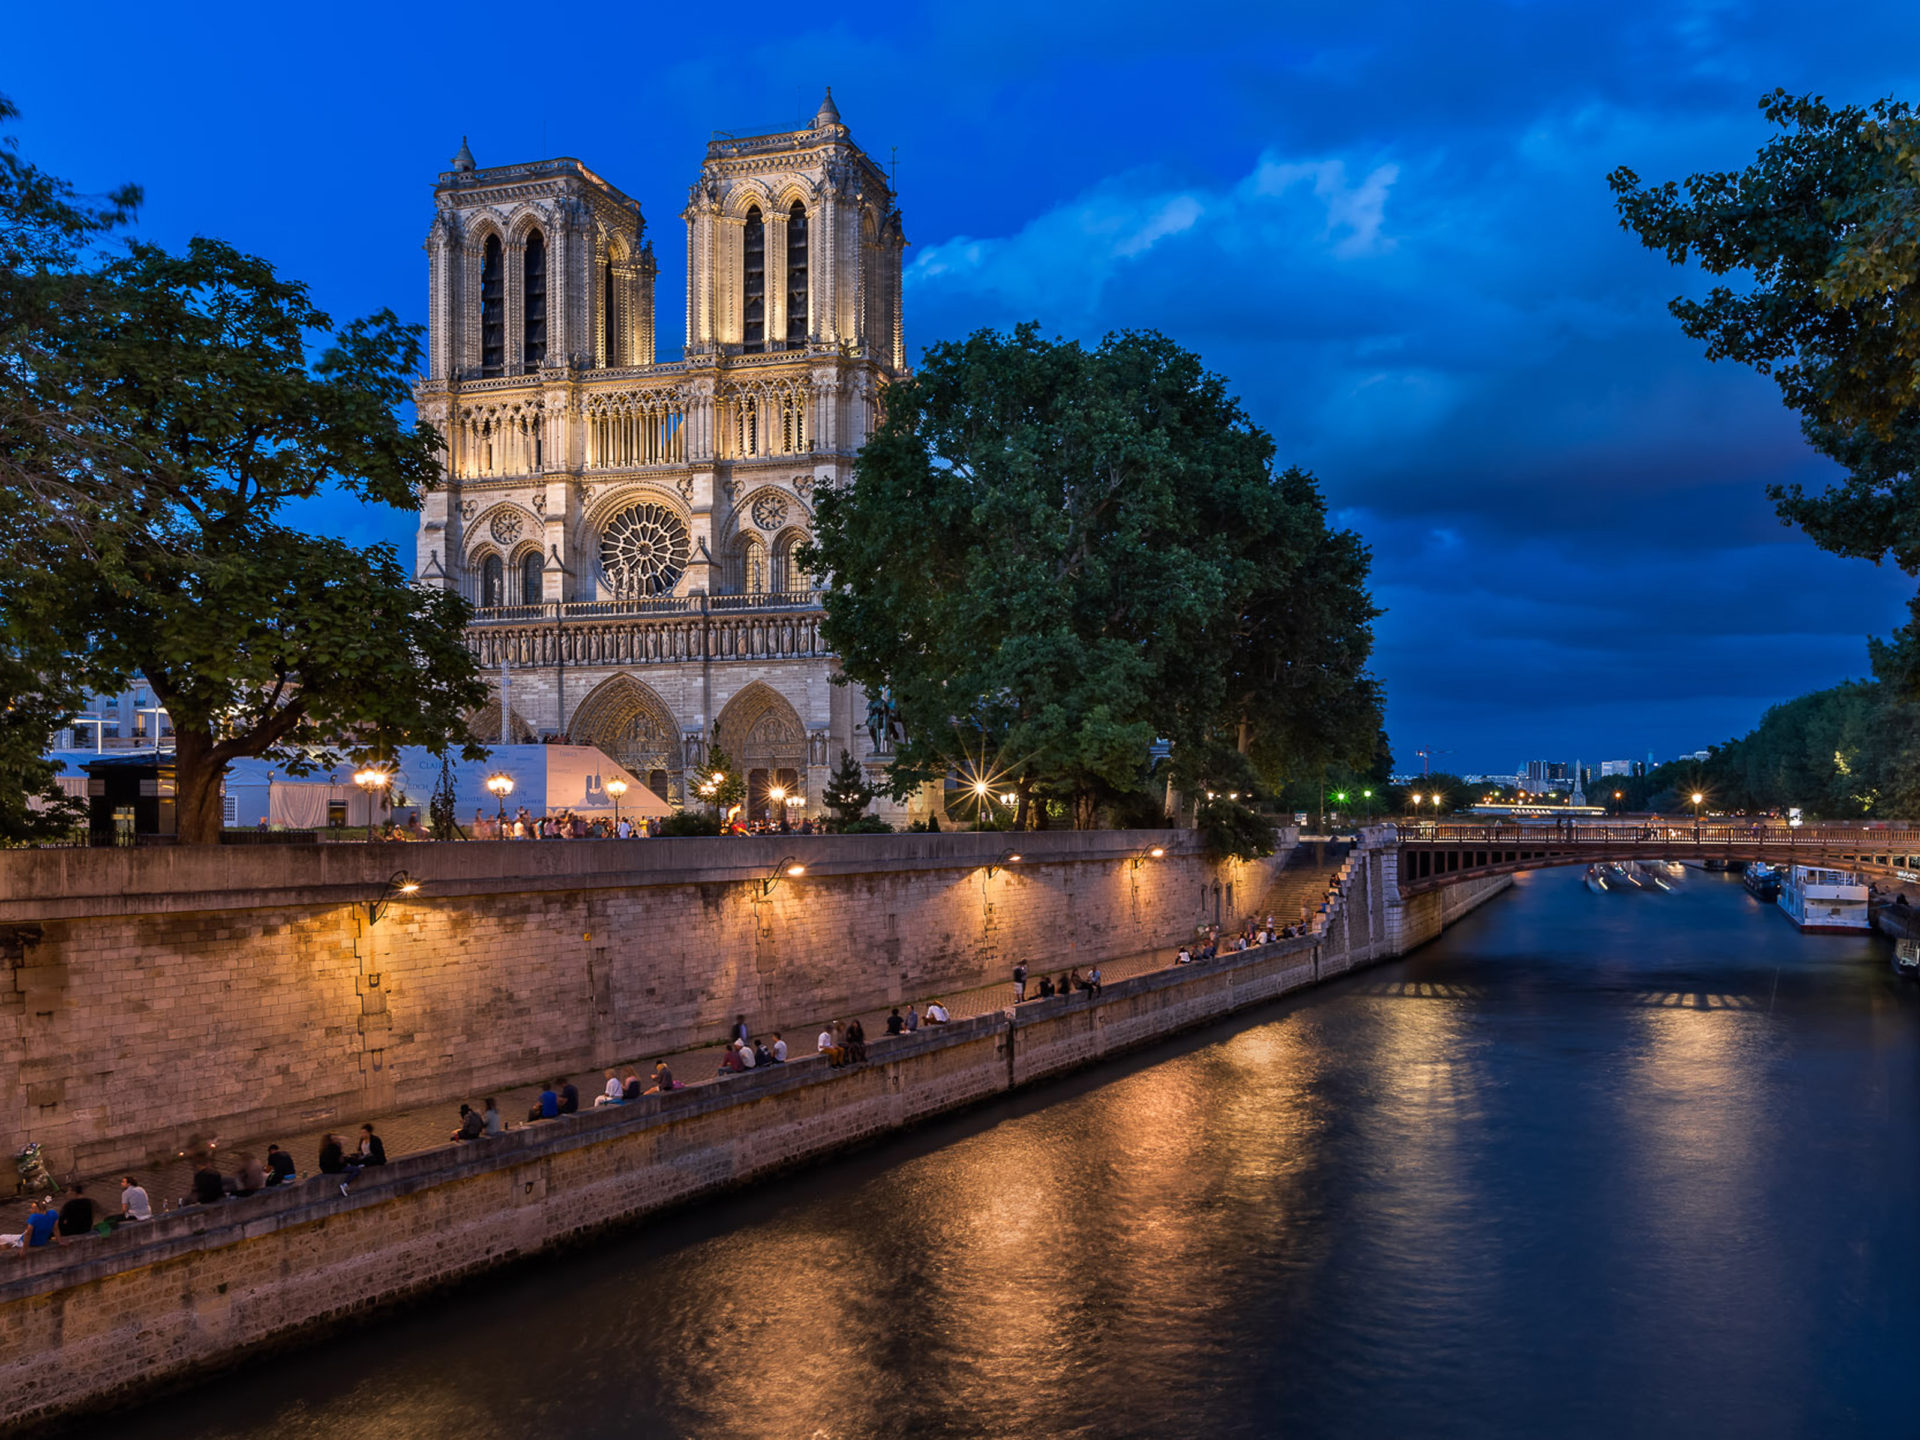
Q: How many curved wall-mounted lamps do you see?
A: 4